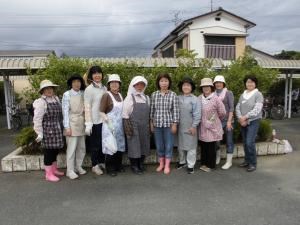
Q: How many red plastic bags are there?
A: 0